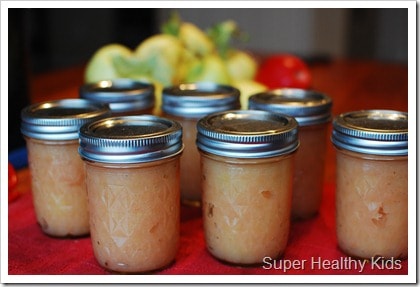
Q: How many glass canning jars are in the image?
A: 7